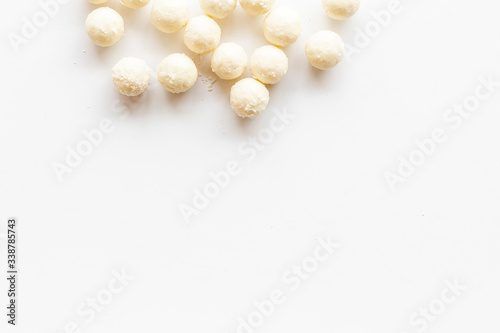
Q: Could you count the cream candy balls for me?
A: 15